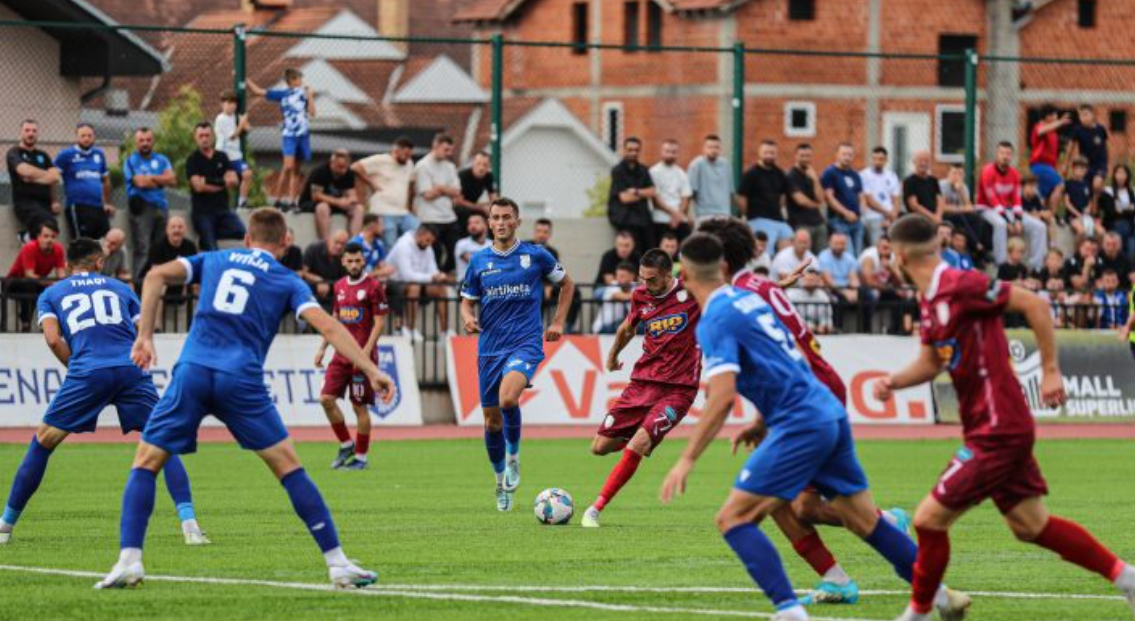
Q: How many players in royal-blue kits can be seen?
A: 4